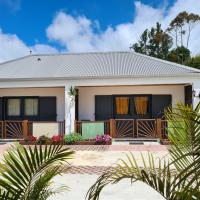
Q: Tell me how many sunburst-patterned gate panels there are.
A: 3